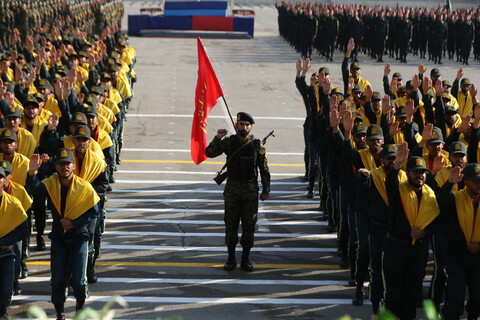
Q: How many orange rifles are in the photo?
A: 0